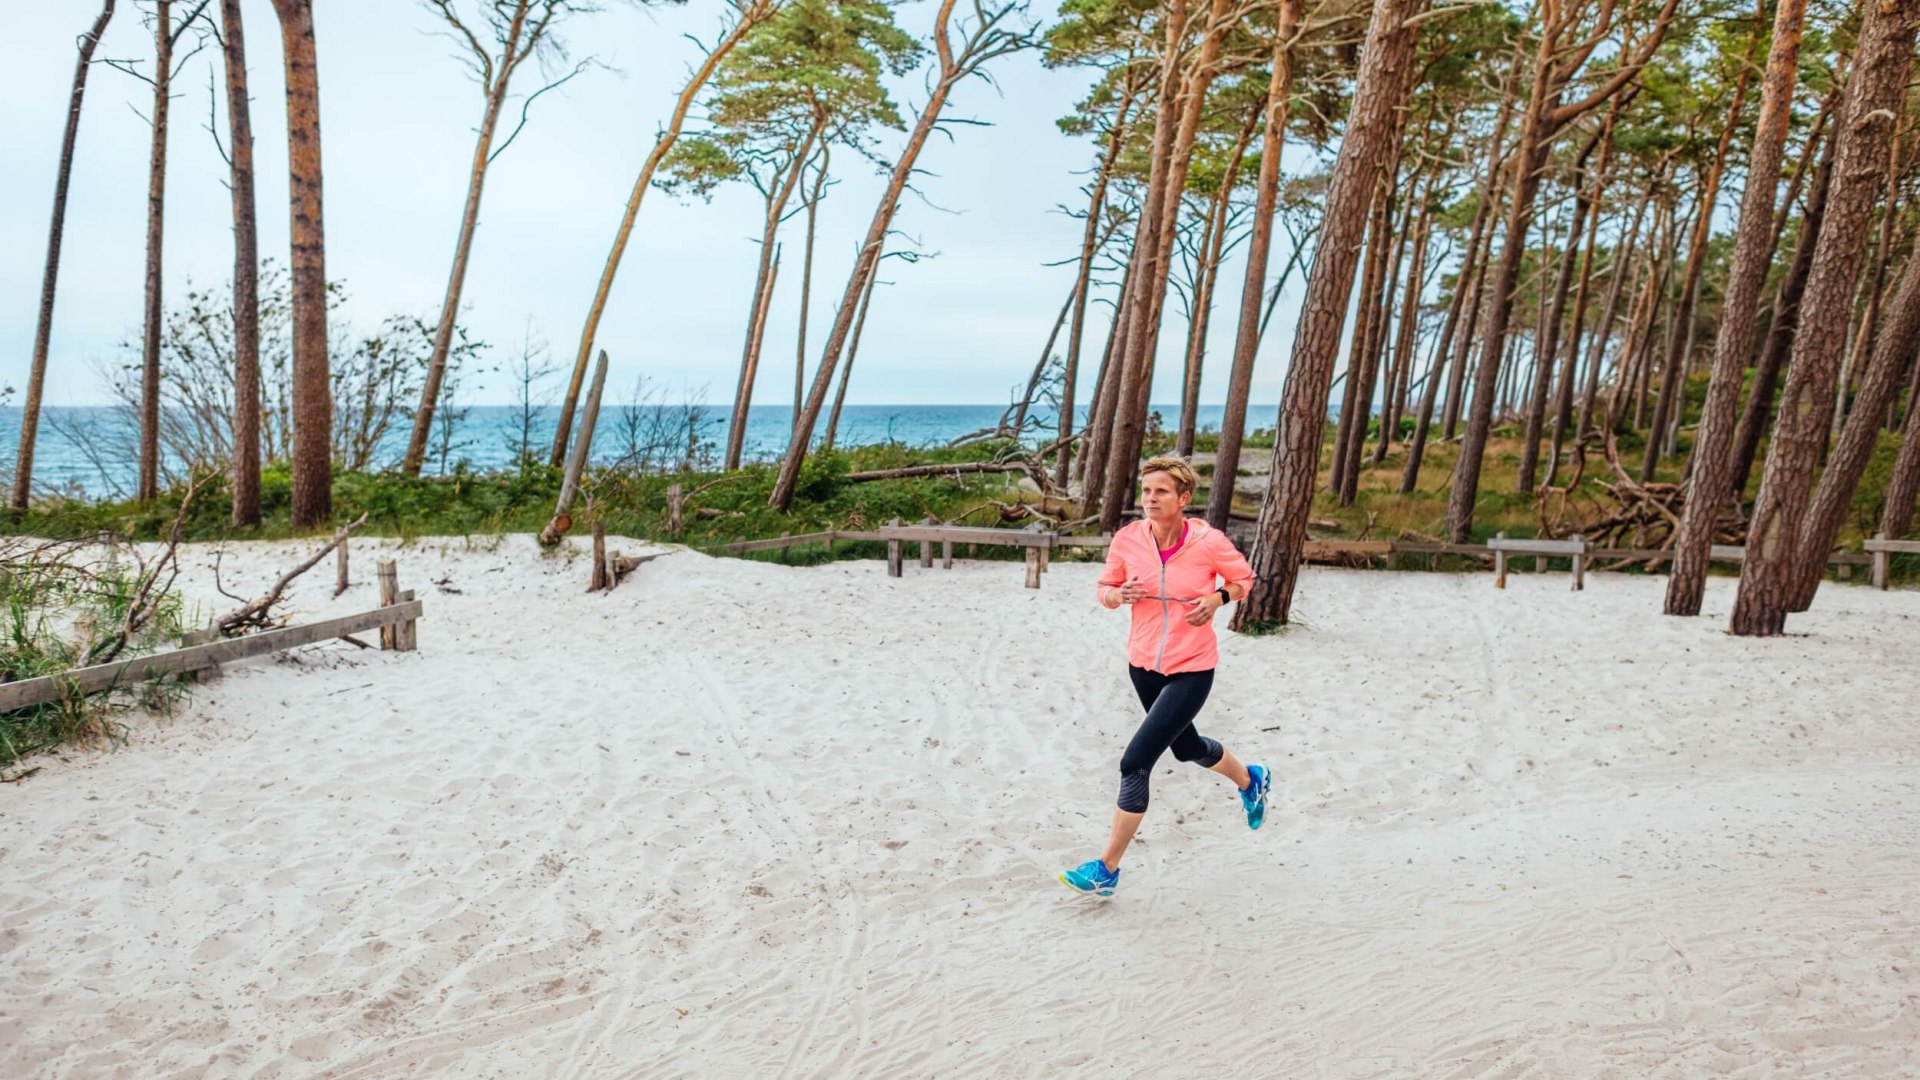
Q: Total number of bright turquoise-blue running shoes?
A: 2